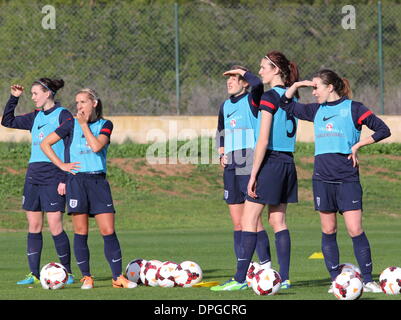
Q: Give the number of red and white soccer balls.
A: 10